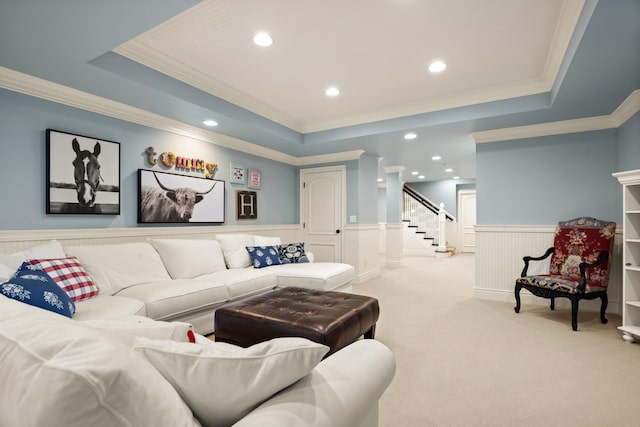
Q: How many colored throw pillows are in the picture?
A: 4